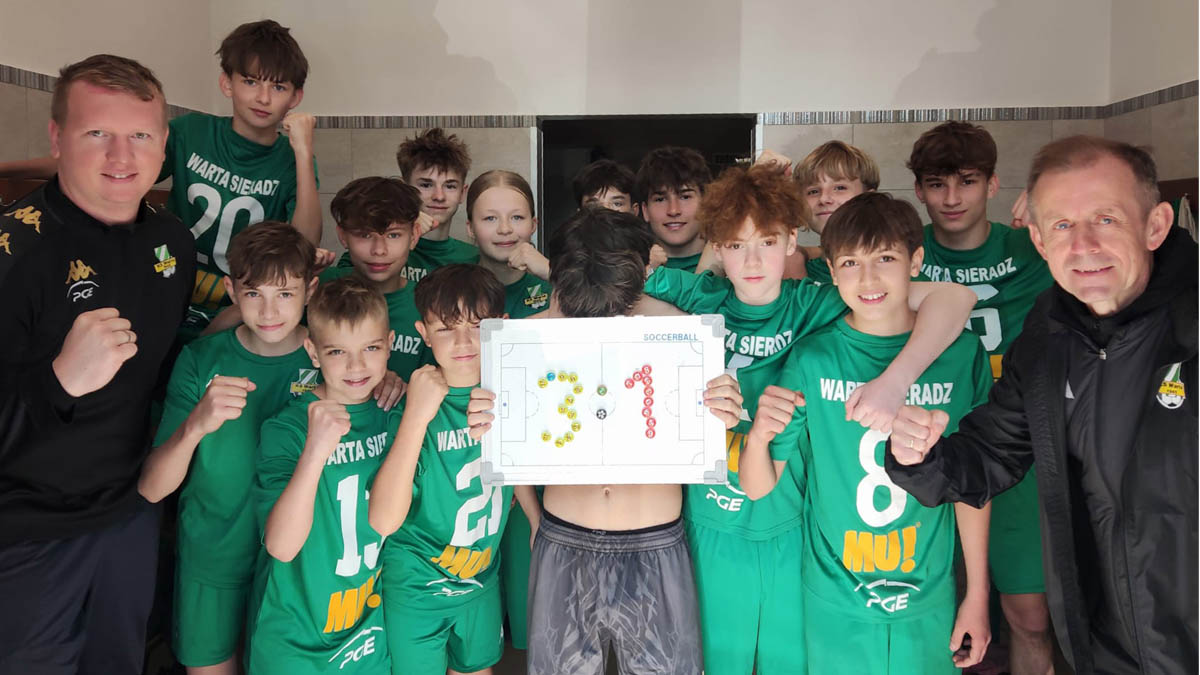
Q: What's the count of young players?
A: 14